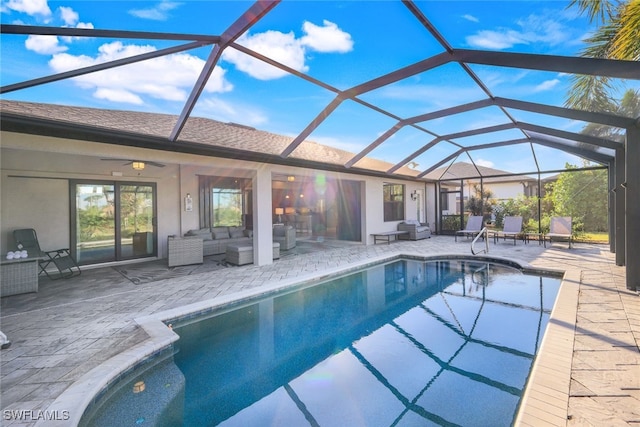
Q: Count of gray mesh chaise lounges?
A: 3